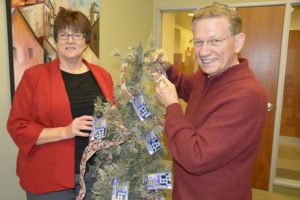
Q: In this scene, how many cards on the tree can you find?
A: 5